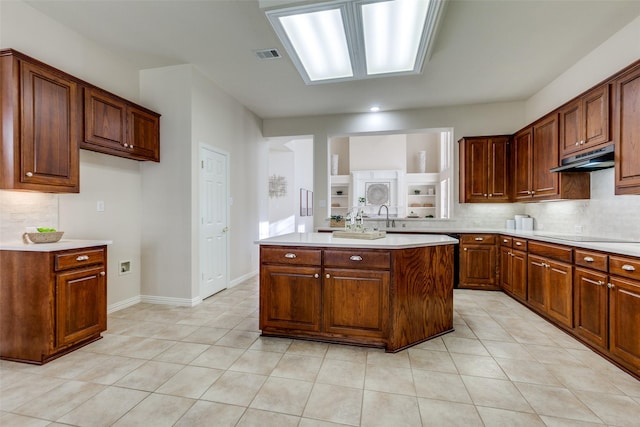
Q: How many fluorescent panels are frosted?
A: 2